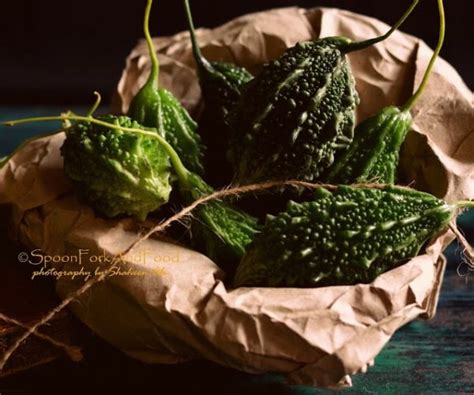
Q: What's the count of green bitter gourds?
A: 7